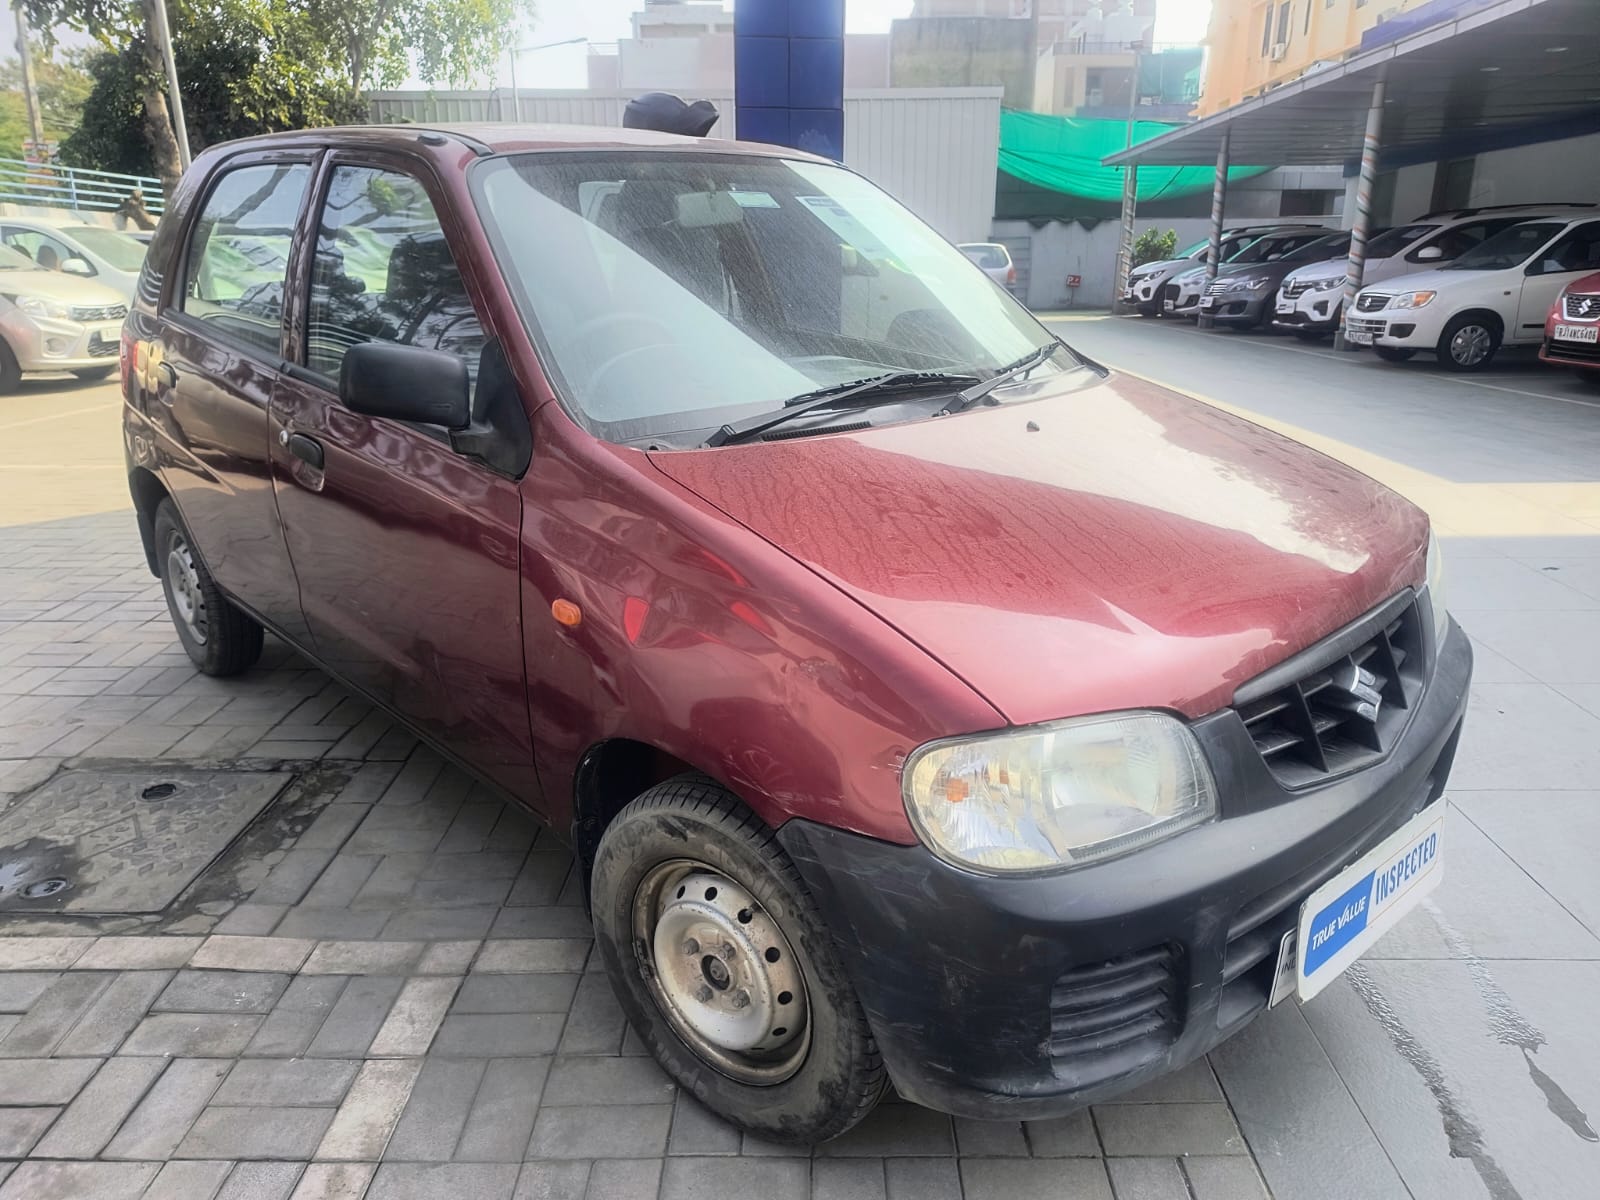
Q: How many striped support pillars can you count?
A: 3